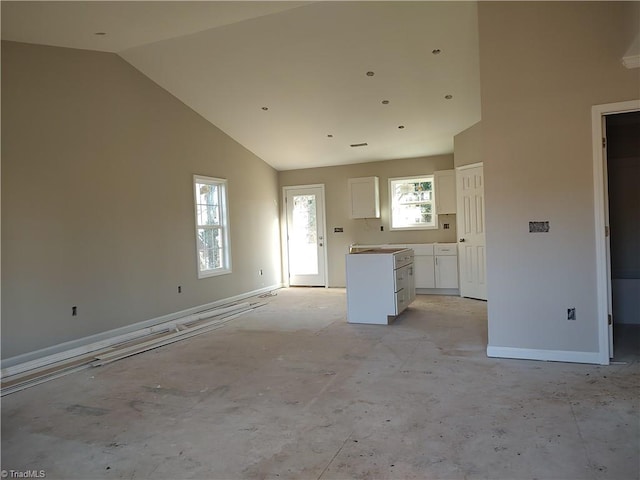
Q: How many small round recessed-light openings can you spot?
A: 8